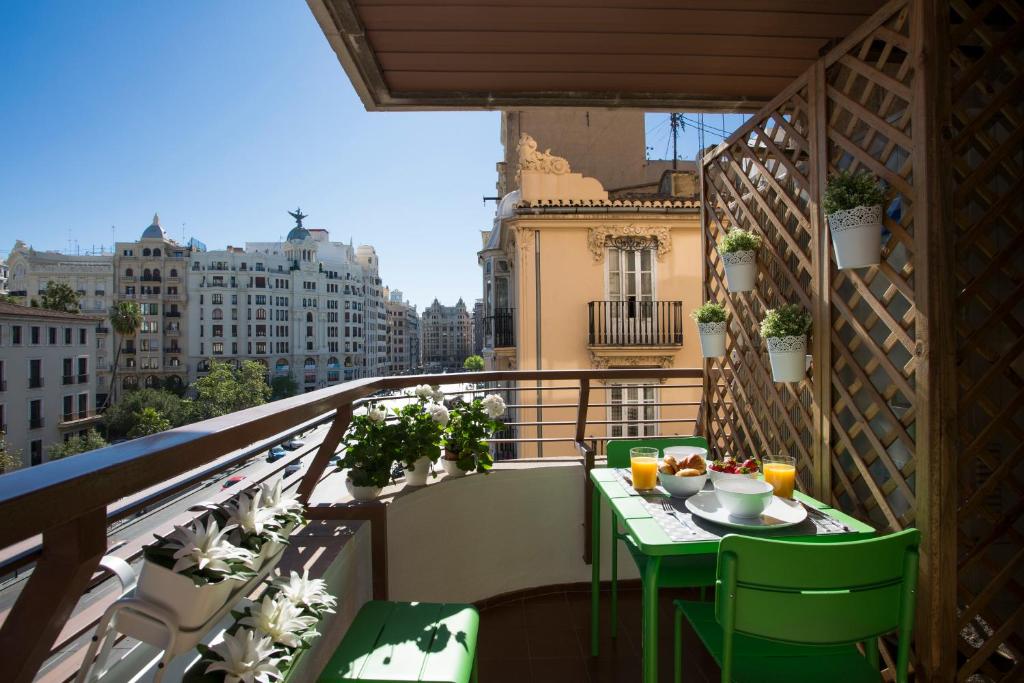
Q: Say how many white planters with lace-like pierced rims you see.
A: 4